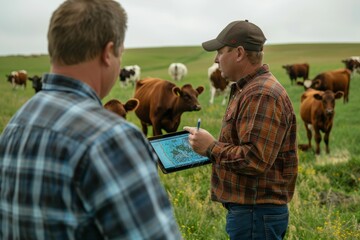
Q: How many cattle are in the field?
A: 11